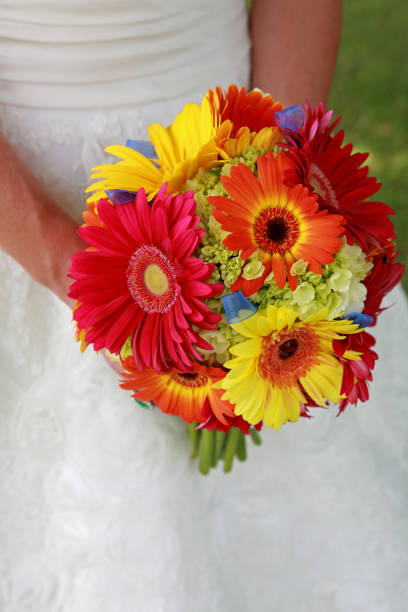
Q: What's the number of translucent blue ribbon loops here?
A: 5